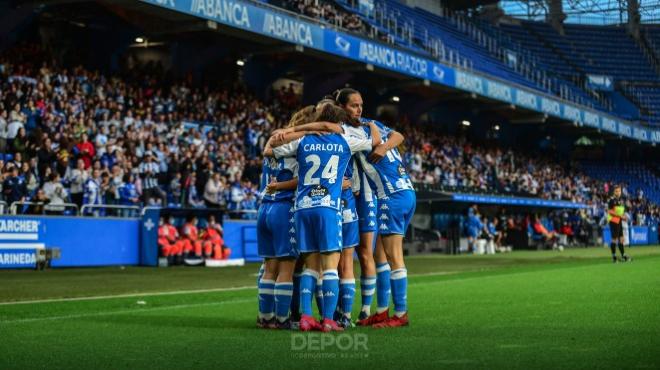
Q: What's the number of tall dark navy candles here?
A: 0